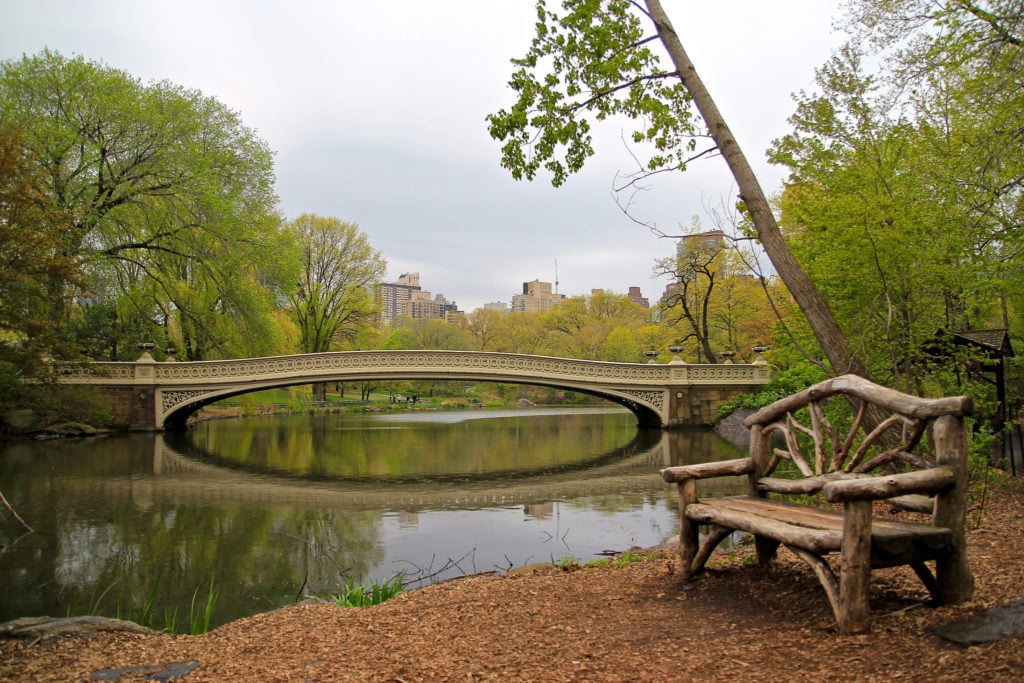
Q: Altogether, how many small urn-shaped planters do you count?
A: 6